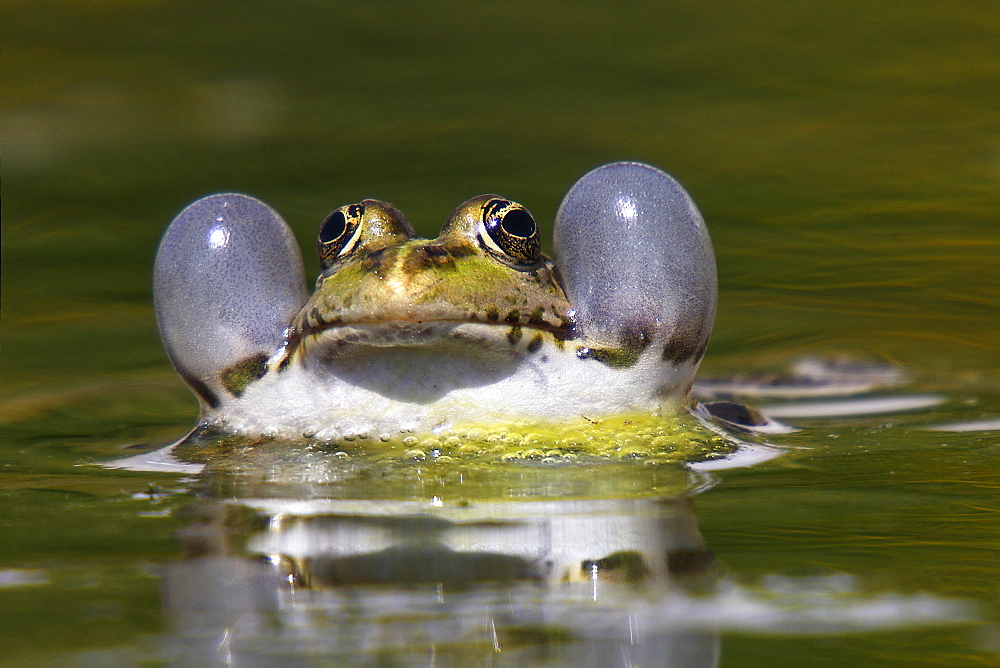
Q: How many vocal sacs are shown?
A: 2